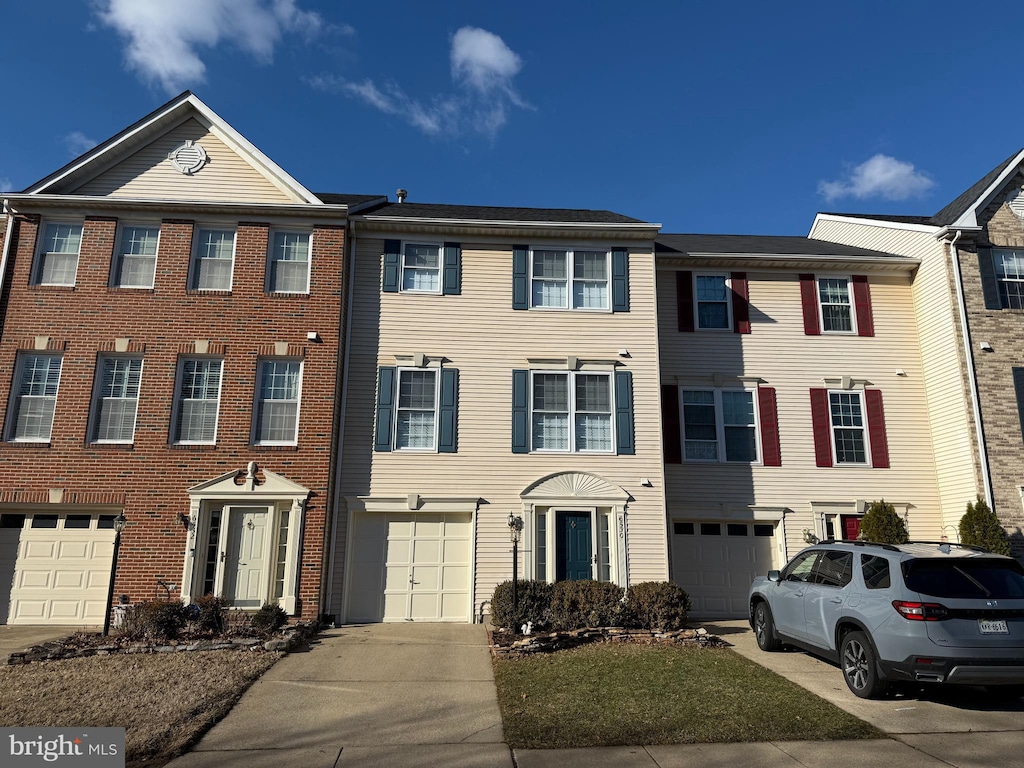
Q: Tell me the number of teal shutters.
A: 8